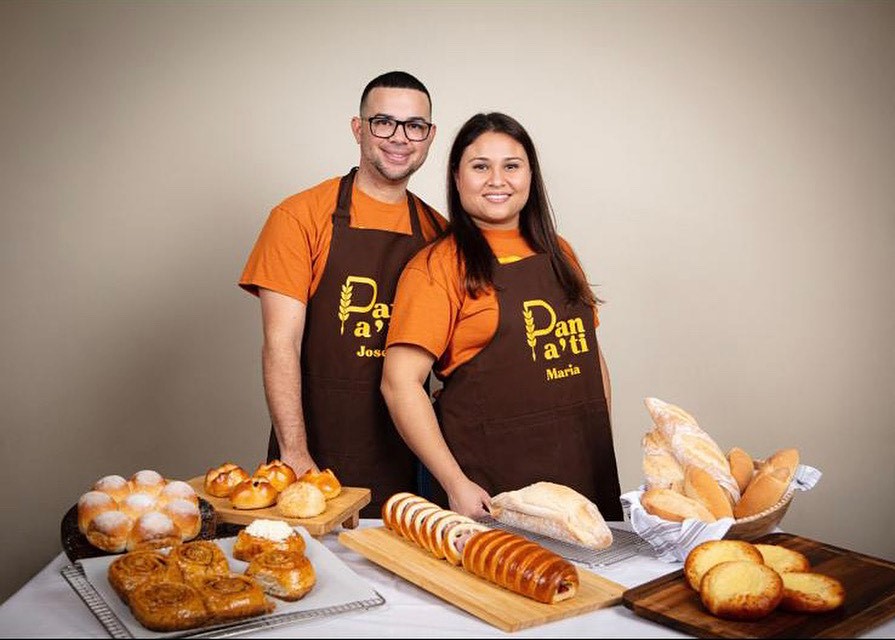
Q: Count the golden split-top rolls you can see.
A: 4